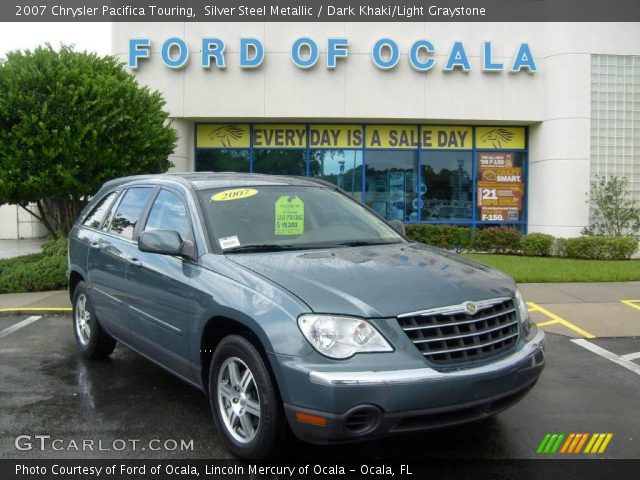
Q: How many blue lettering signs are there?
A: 1